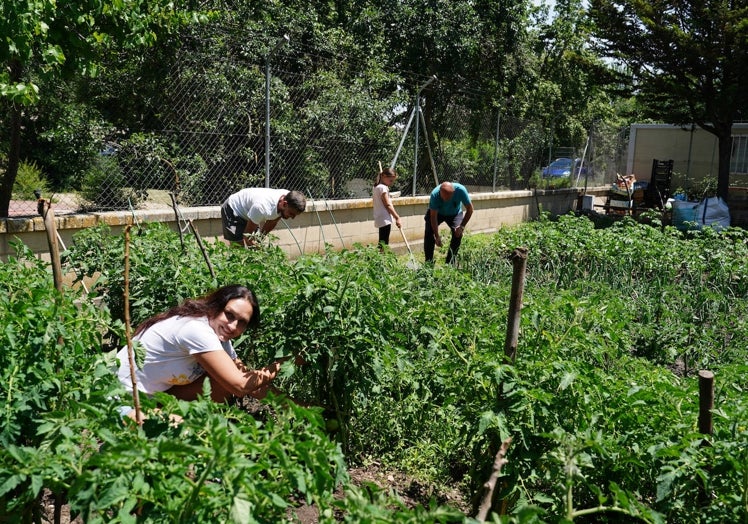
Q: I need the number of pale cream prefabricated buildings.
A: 1